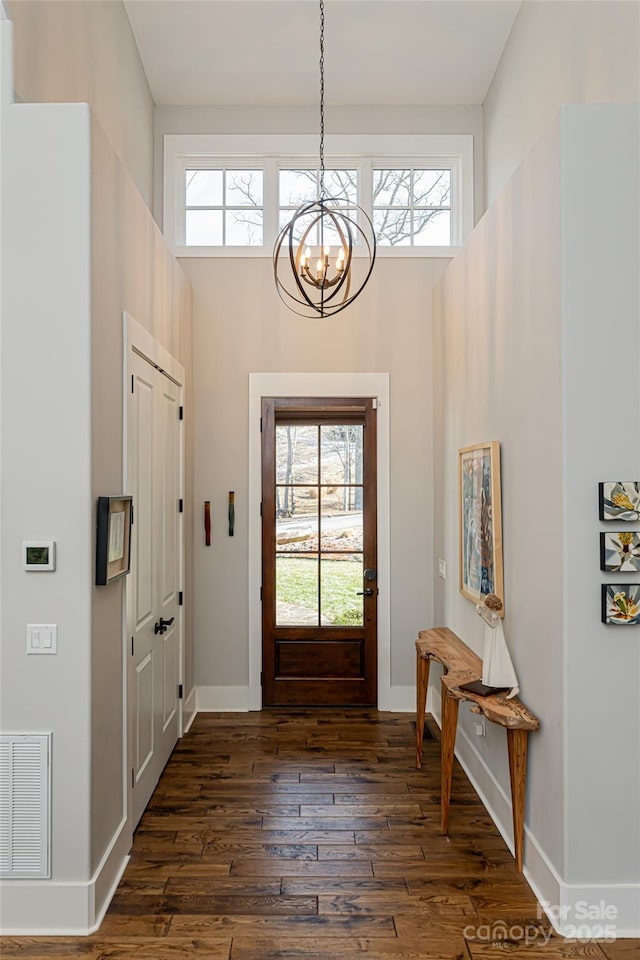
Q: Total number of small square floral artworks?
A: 3